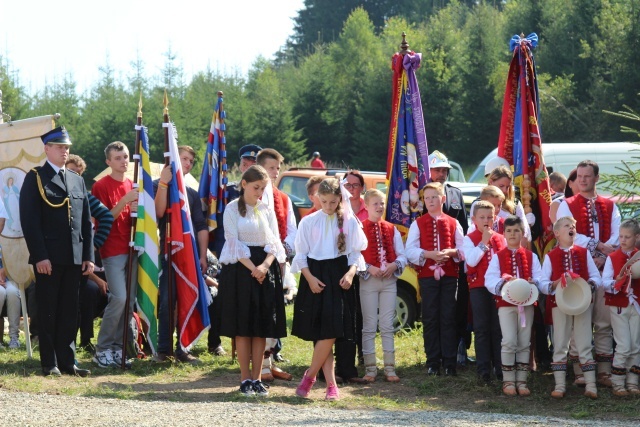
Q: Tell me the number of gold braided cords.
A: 1